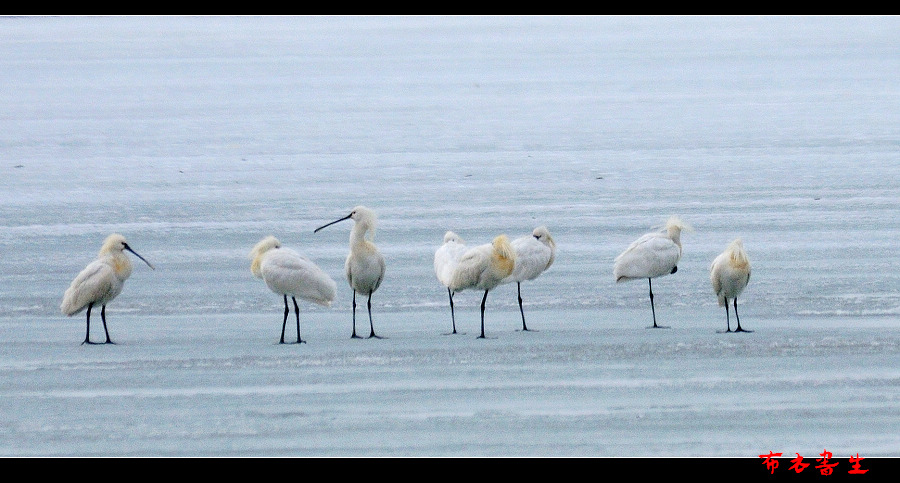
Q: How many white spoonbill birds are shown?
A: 8